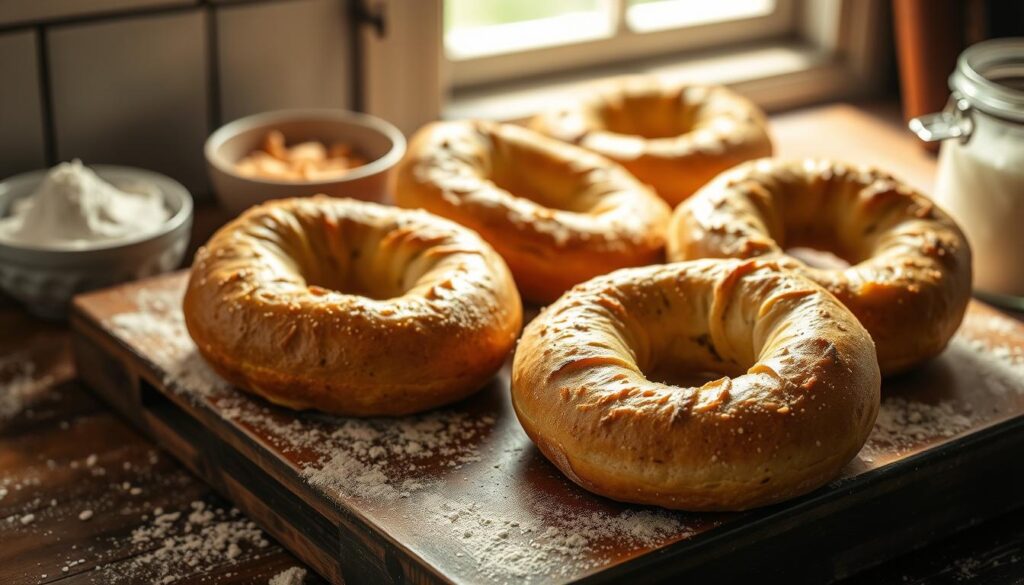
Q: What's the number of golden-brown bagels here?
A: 5